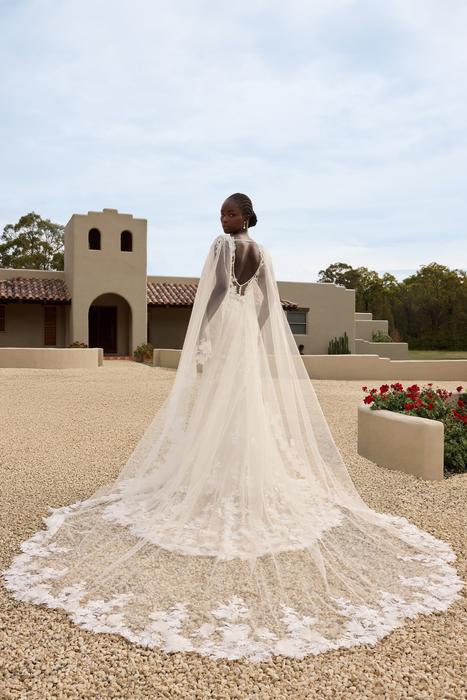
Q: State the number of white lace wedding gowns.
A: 1